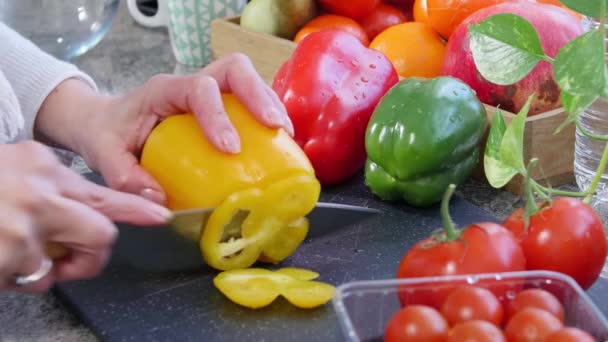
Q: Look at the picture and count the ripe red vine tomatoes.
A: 2